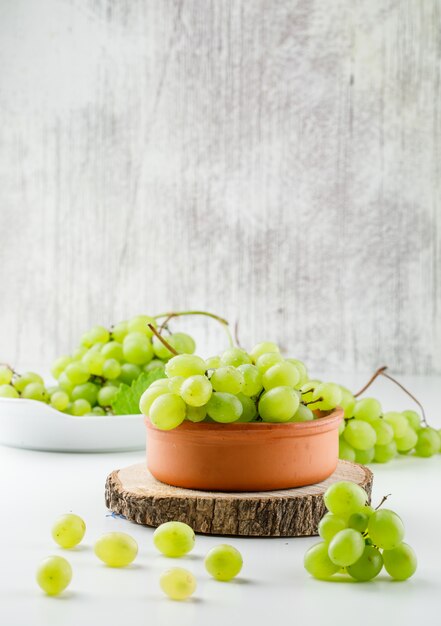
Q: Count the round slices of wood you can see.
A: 1